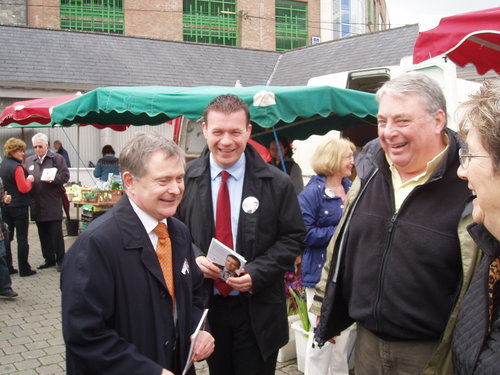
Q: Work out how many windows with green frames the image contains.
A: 3